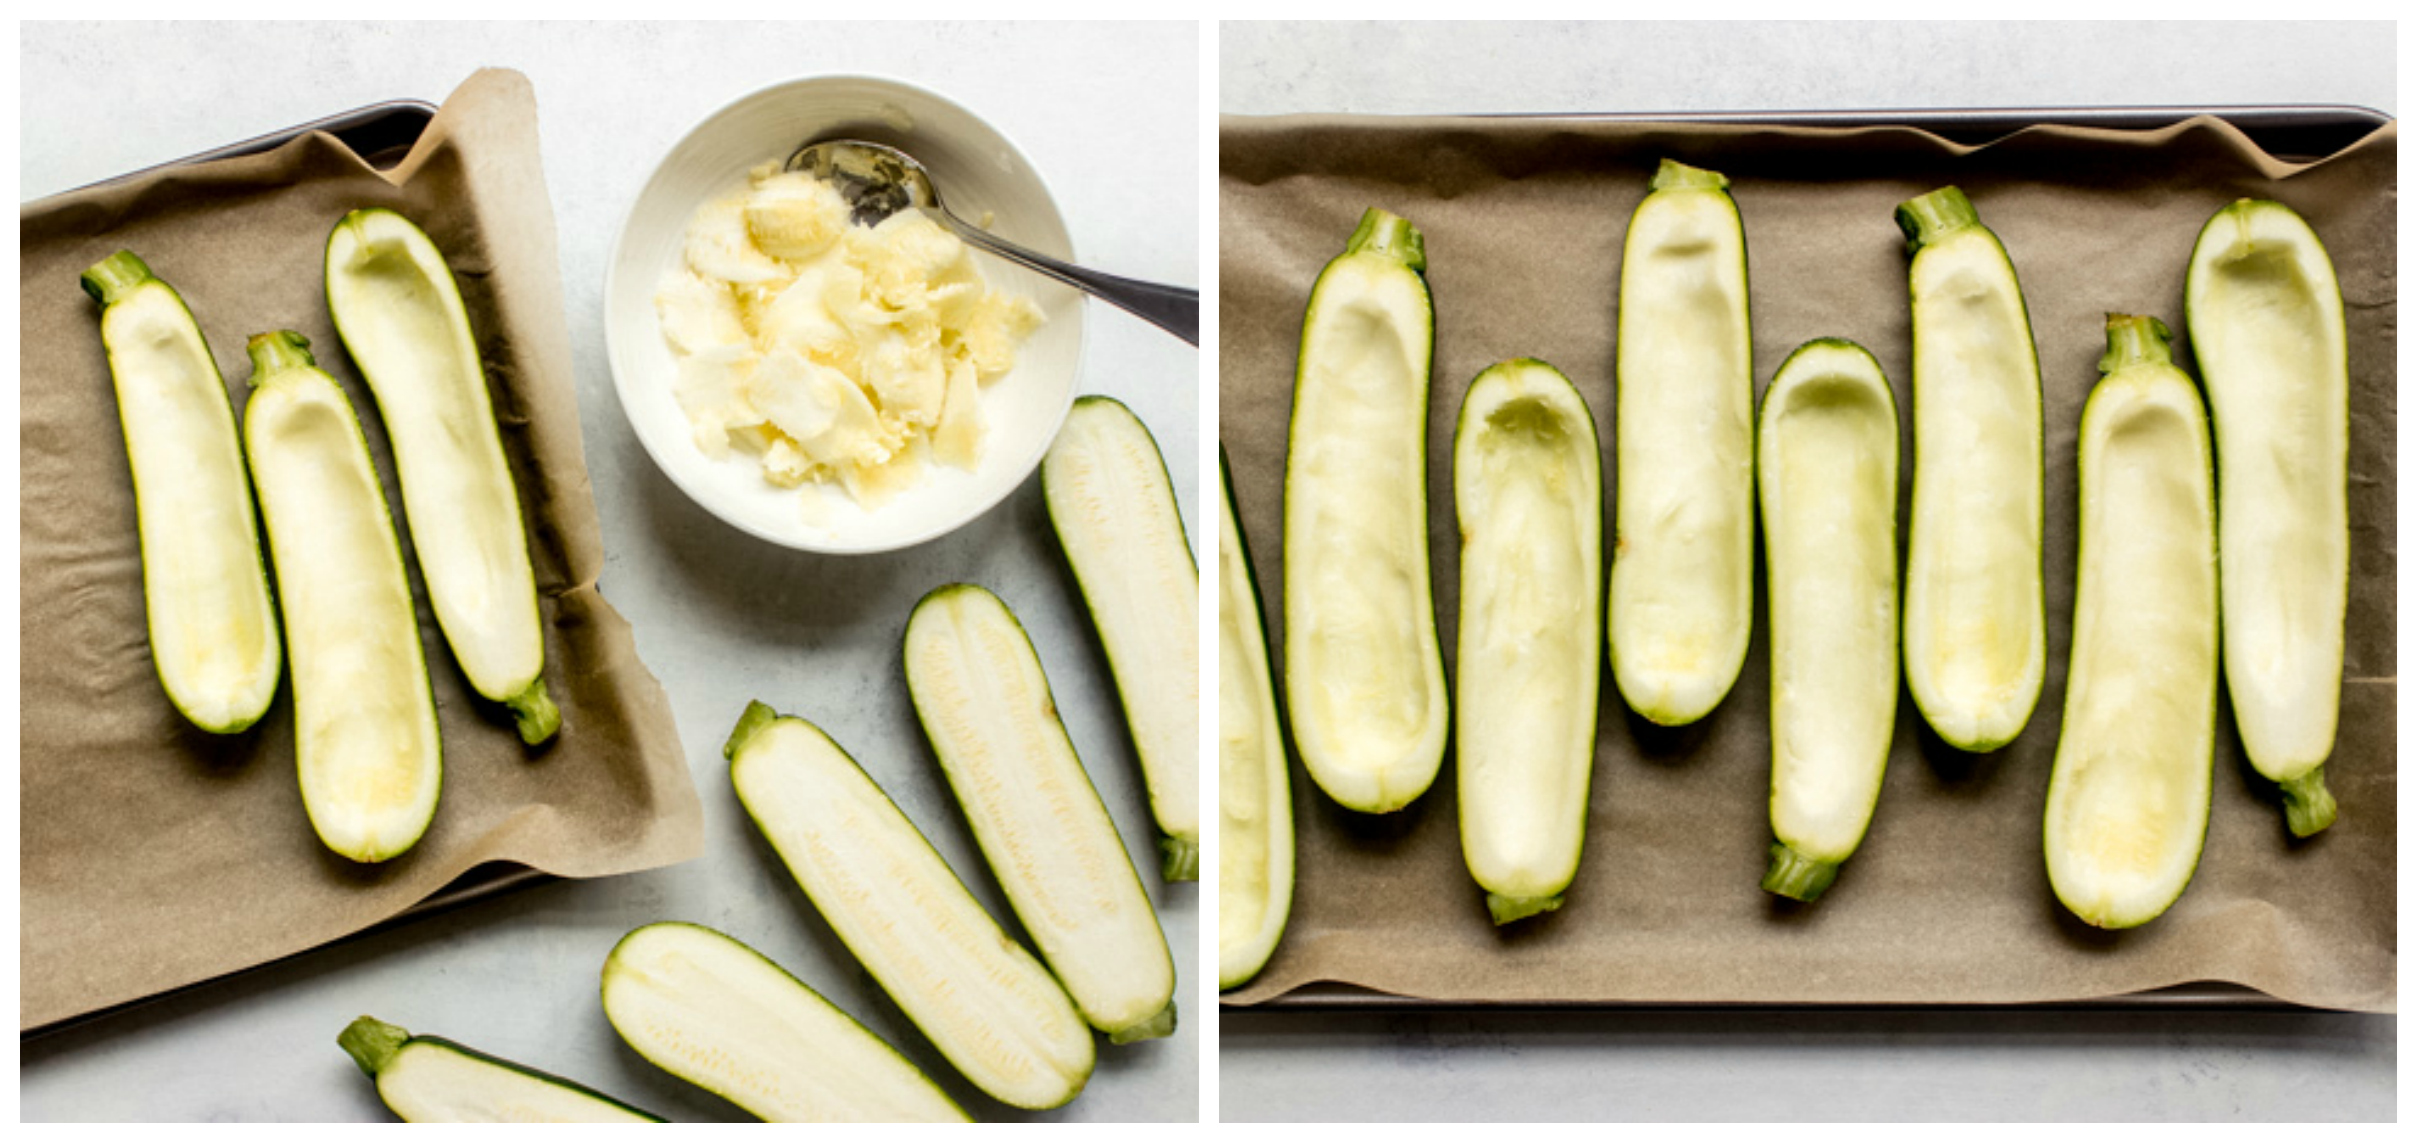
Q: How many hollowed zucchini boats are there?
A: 11